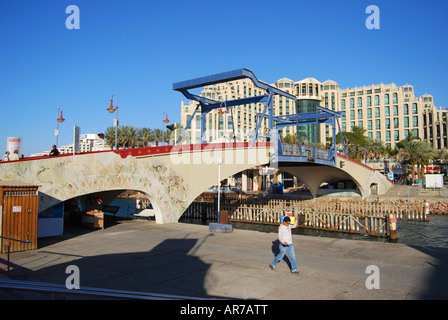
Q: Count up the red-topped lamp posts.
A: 4